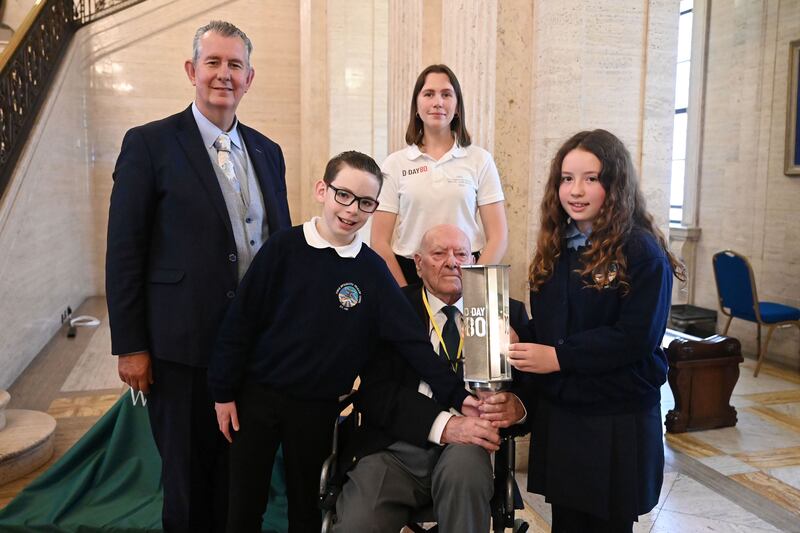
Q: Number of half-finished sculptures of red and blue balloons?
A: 0